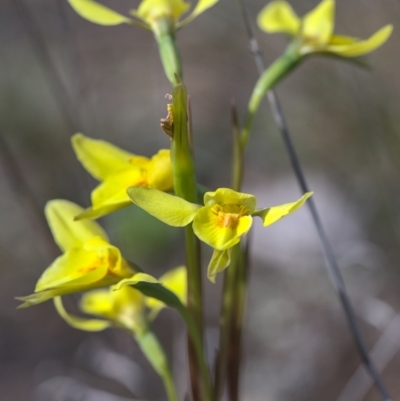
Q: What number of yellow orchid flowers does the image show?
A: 6